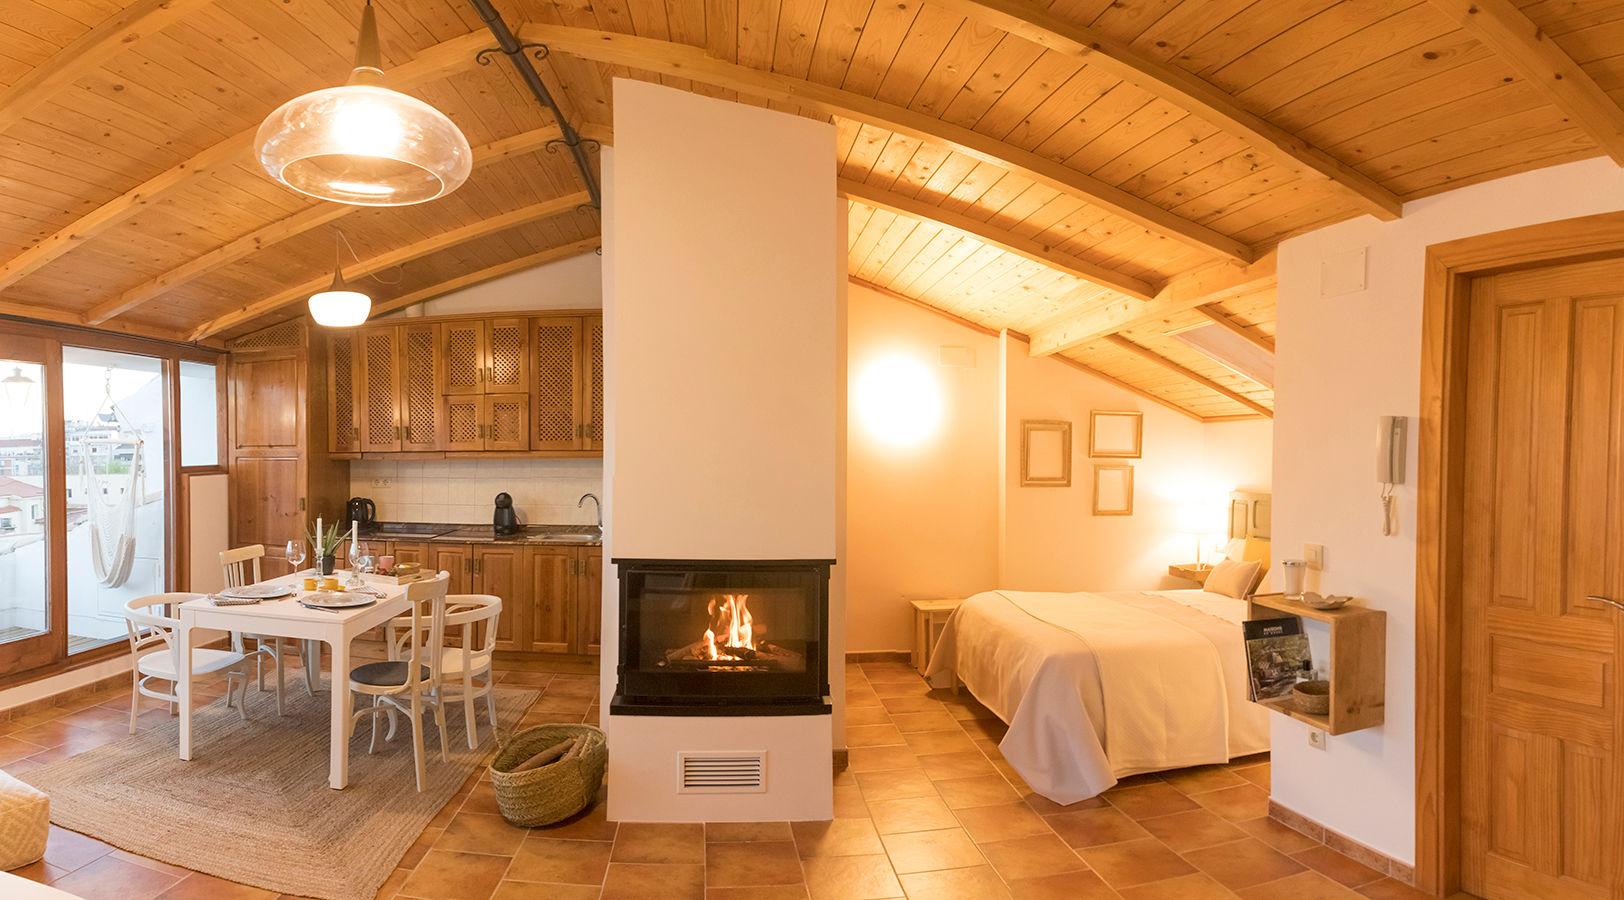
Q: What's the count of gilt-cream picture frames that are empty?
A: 3